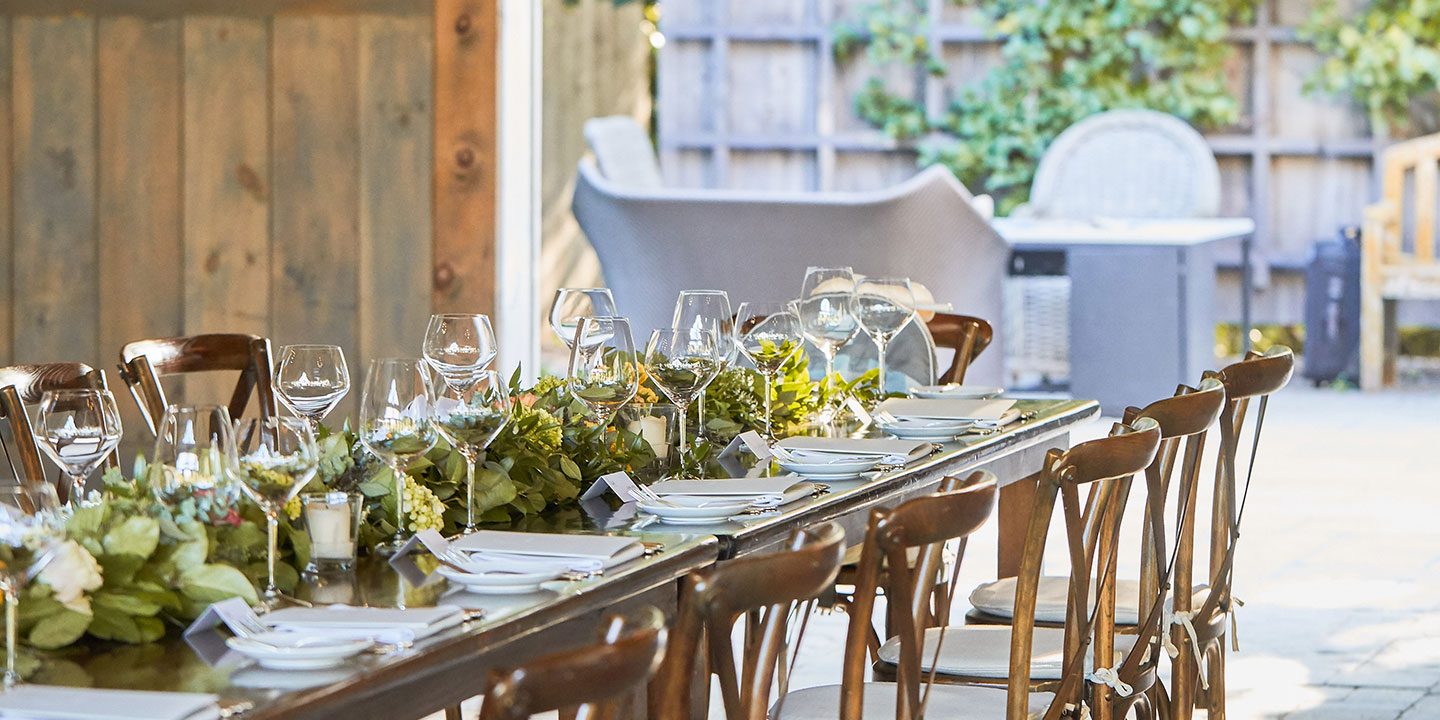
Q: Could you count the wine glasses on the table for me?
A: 15